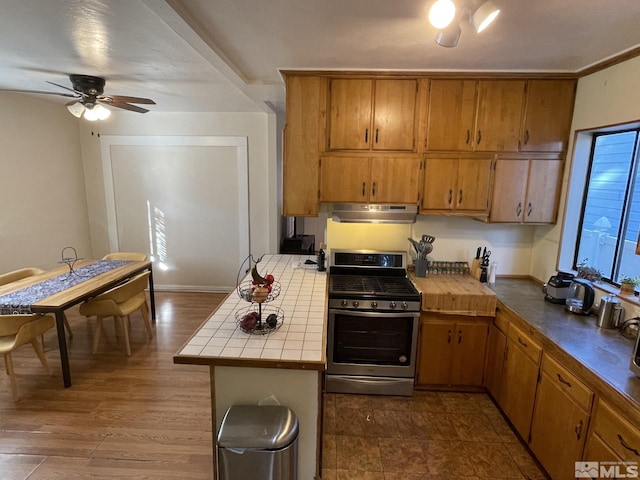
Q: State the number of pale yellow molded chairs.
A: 4